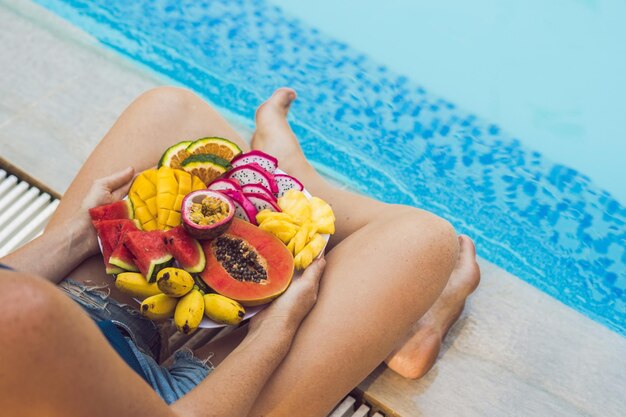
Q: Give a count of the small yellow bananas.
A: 5